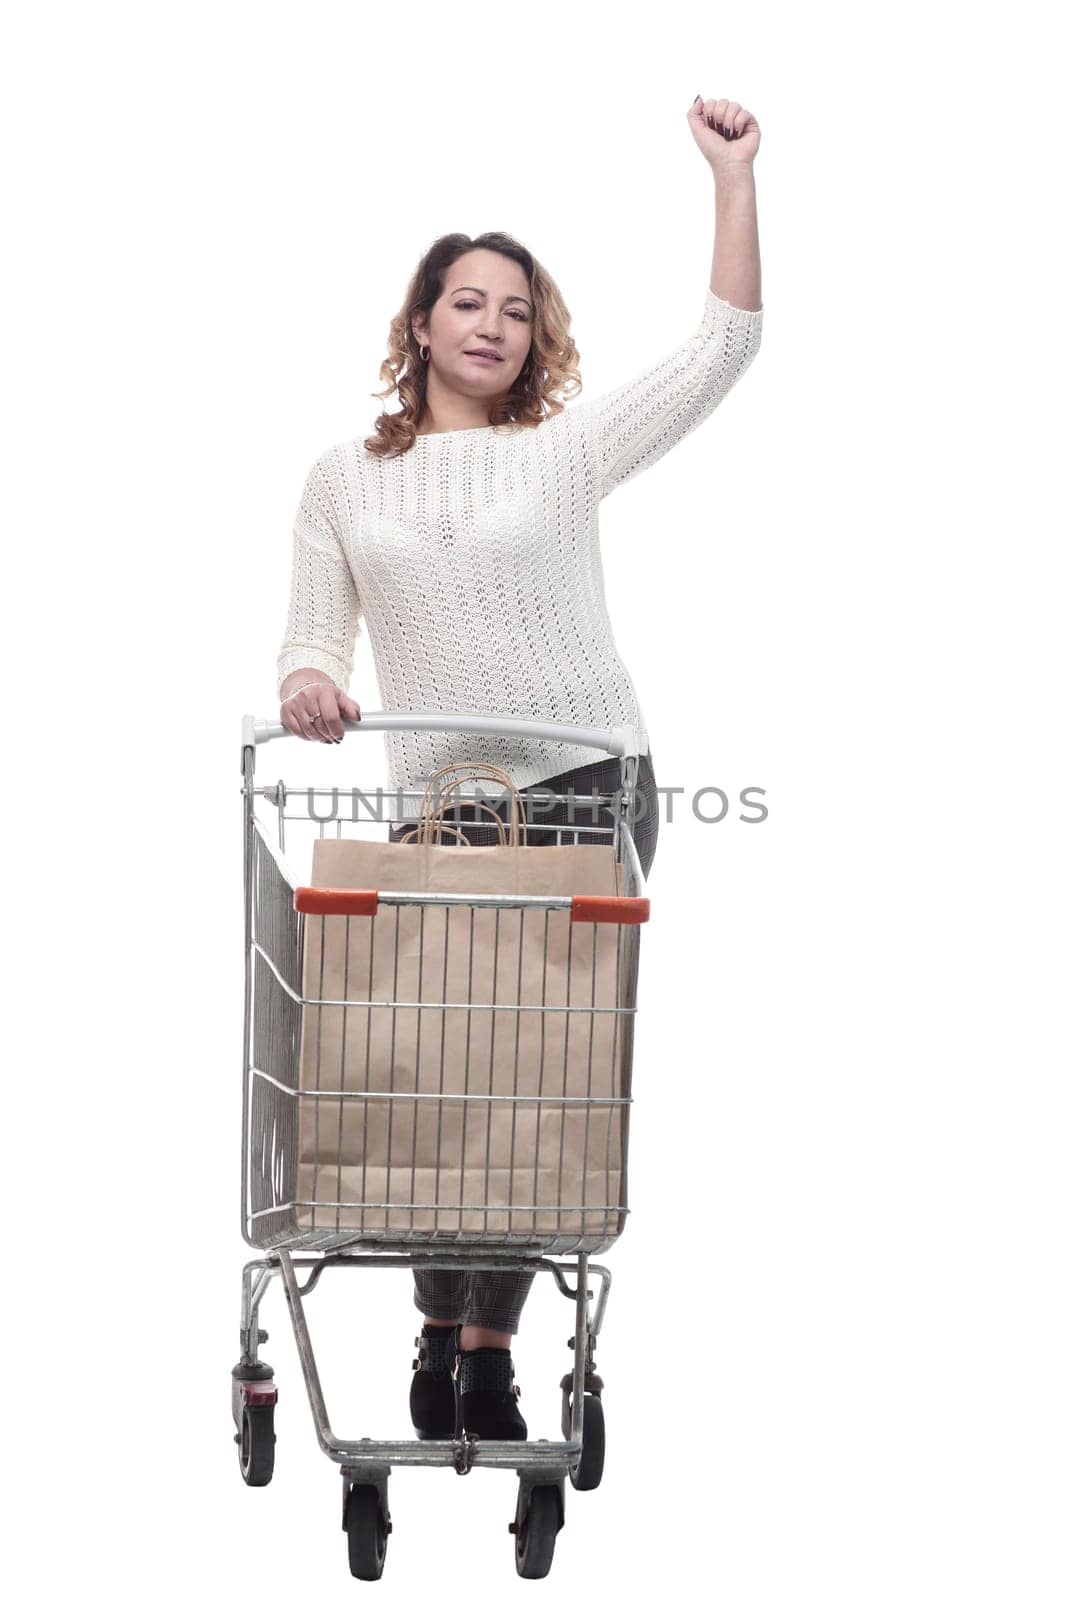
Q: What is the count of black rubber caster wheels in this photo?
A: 4